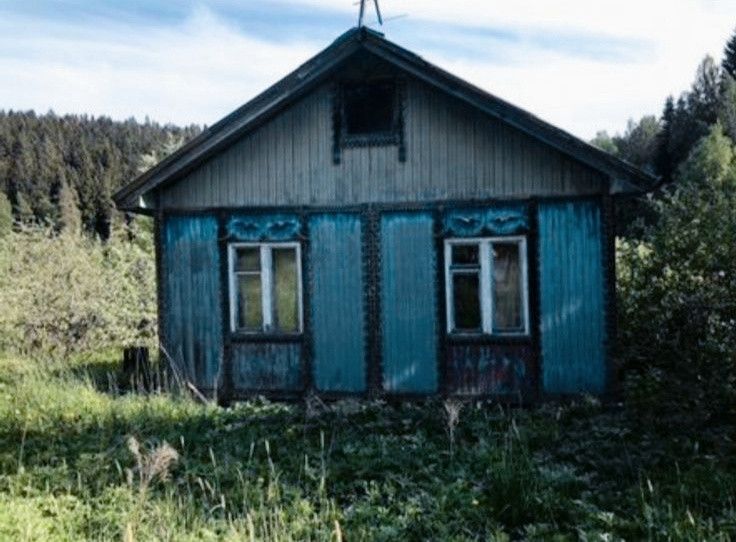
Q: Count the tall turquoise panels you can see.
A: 4